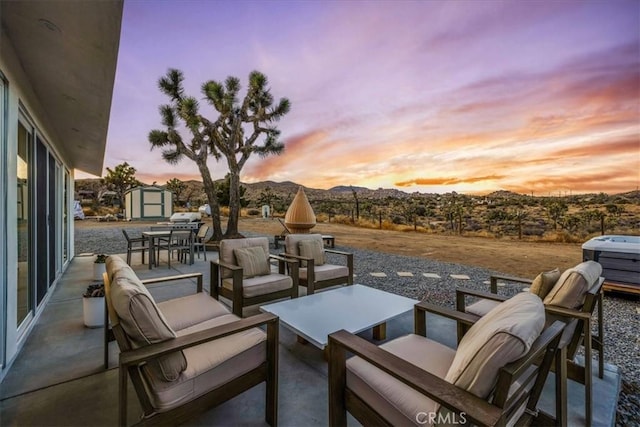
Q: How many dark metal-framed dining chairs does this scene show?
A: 4